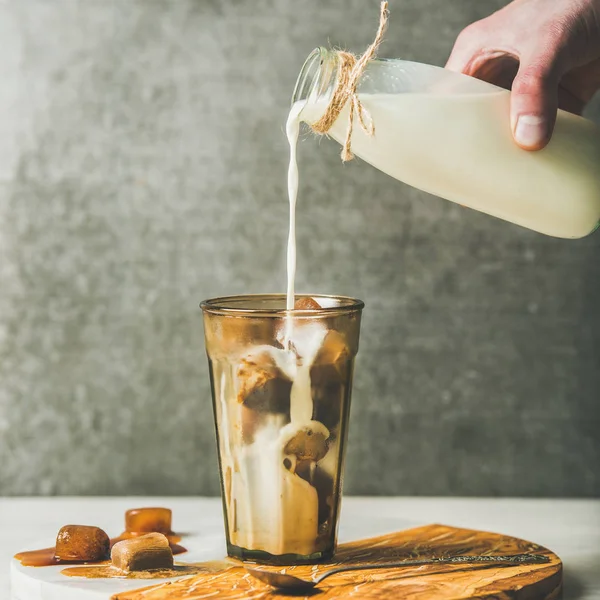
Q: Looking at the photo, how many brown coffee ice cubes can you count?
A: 3